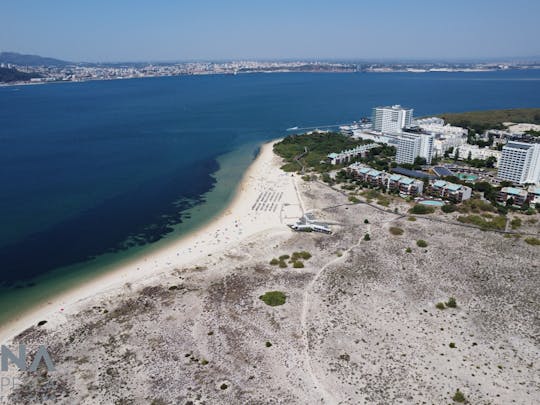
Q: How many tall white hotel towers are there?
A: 3